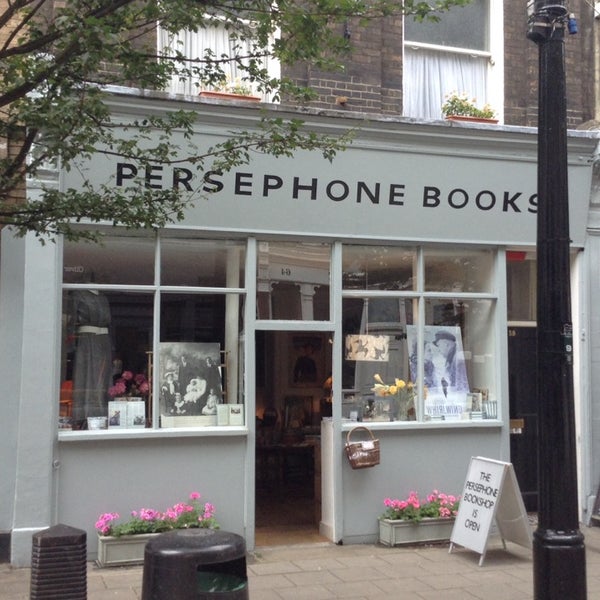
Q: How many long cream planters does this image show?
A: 2